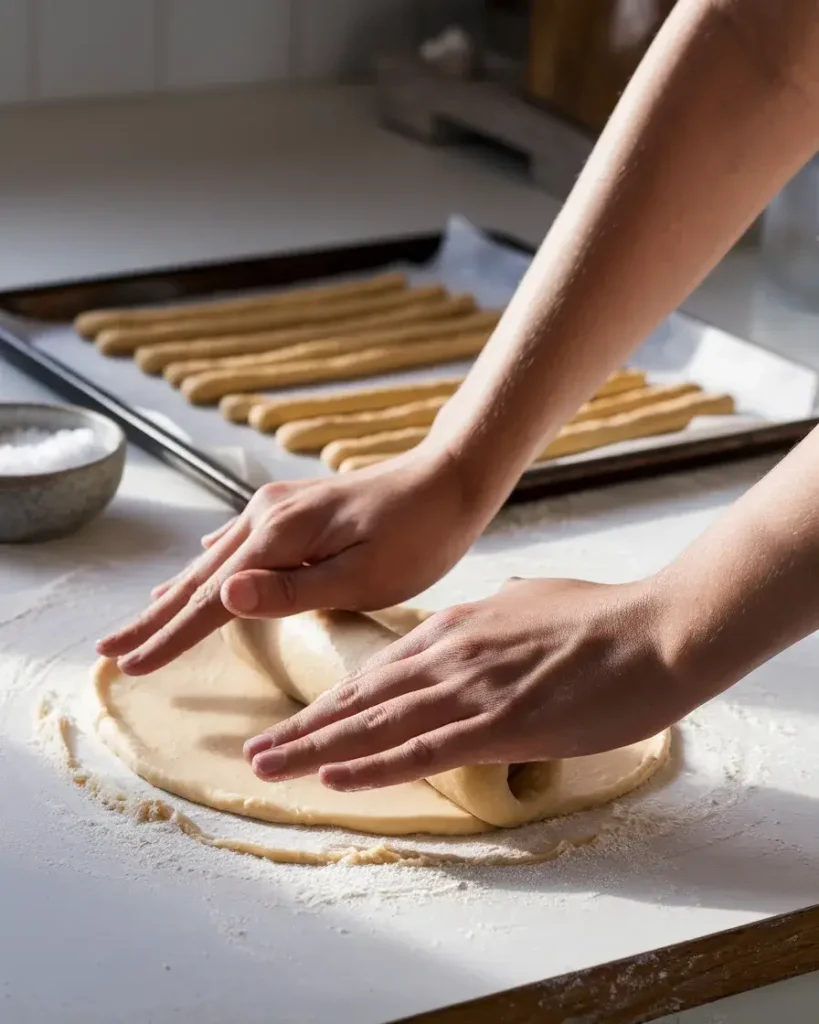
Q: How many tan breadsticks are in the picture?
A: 10